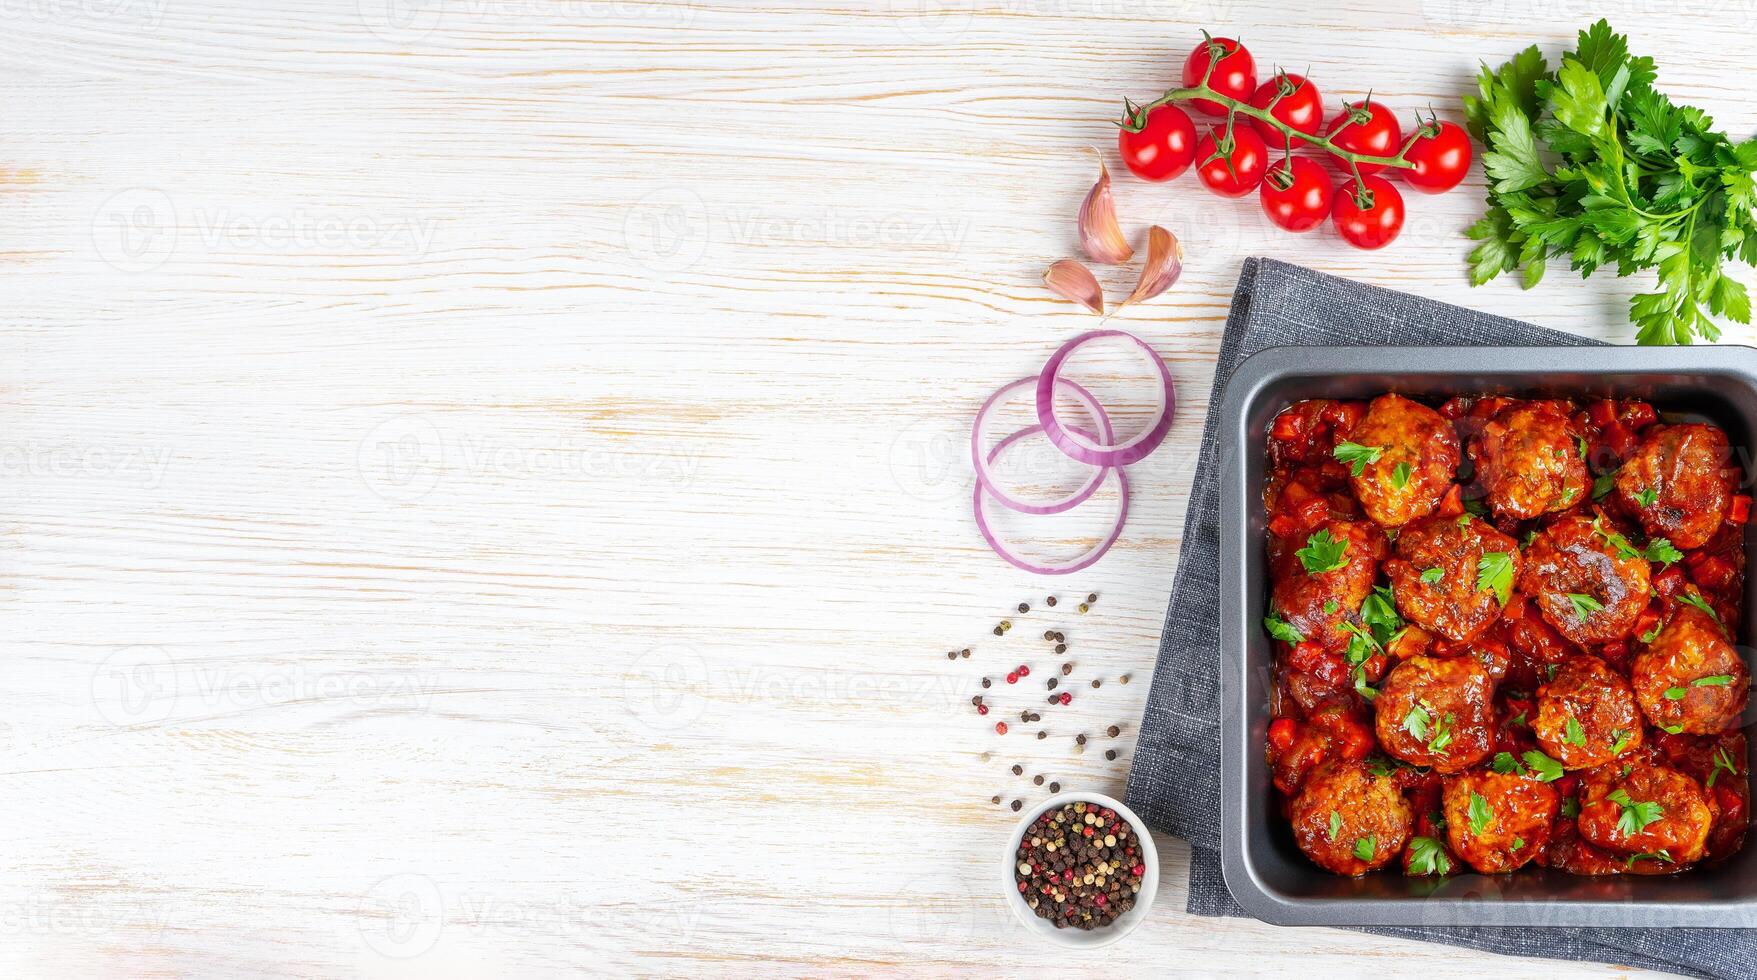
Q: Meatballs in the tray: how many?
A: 12